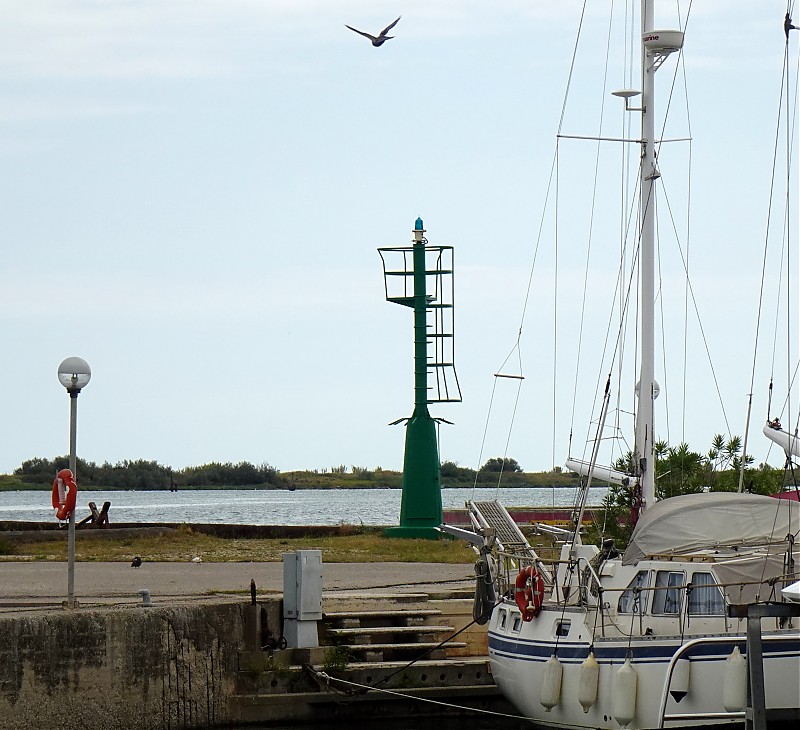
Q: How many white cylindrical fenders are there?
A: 5